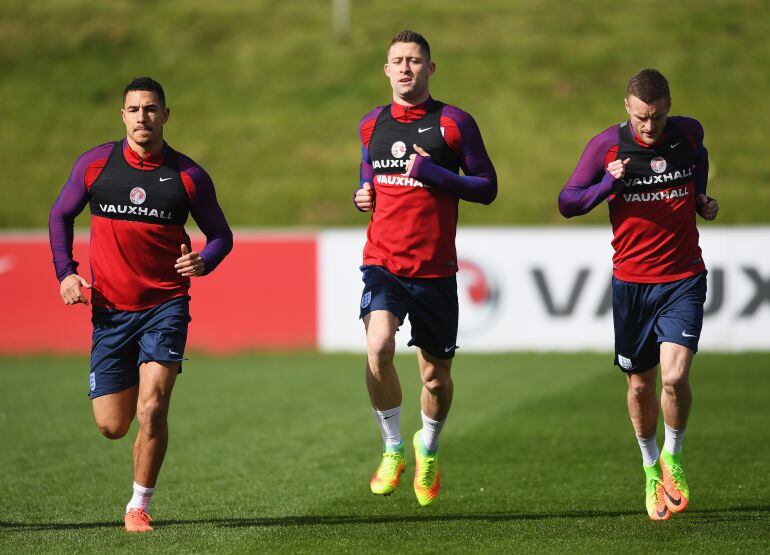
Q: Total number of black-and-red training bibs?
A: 3